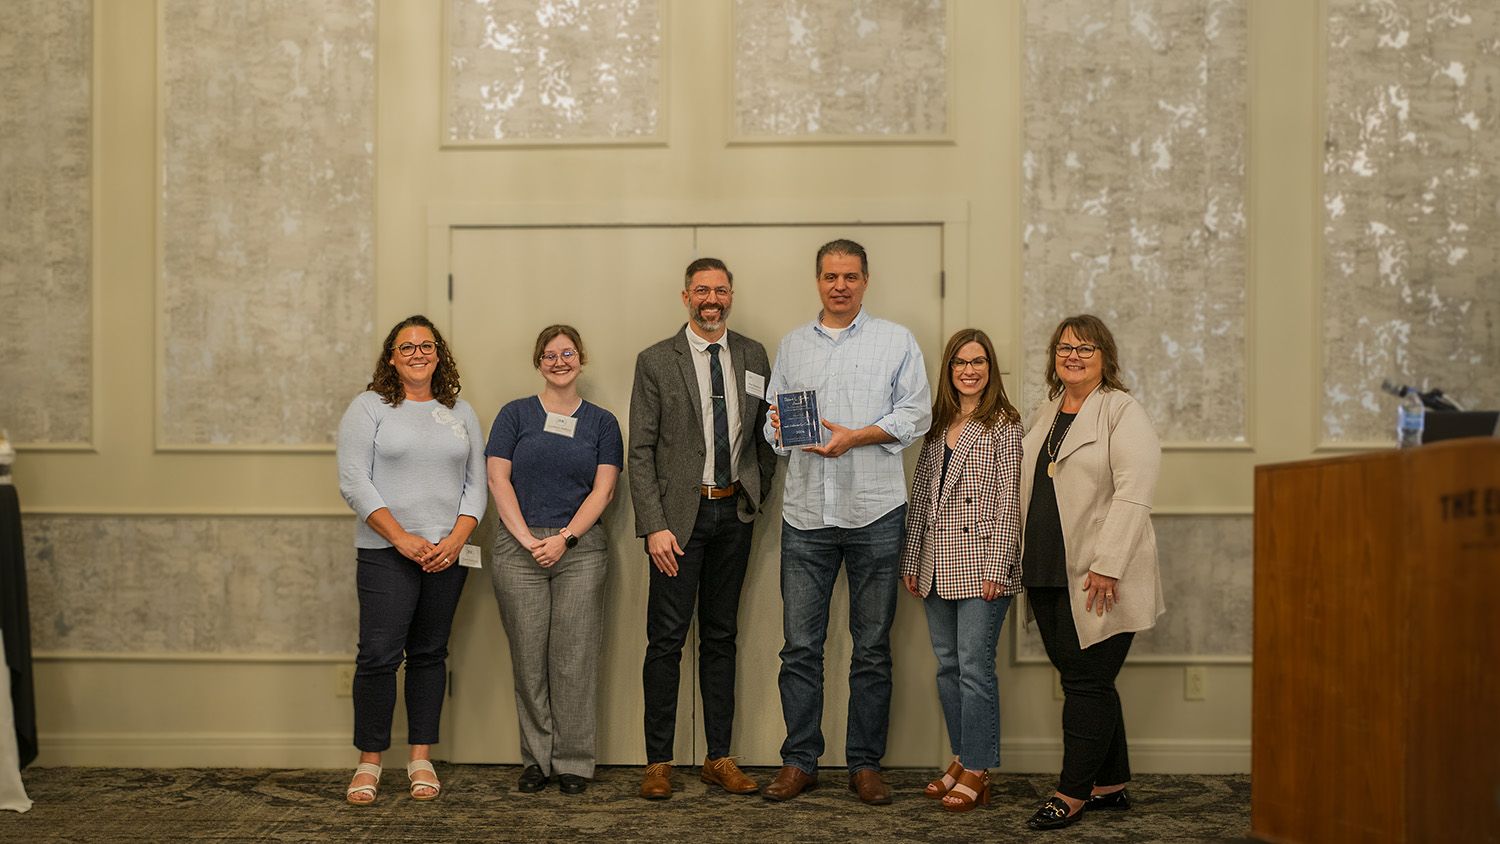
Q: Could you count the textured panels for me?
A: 8